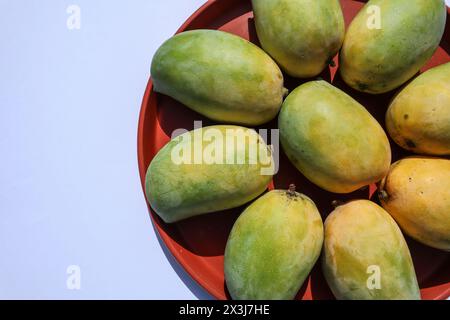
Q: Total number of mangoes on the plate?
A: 9